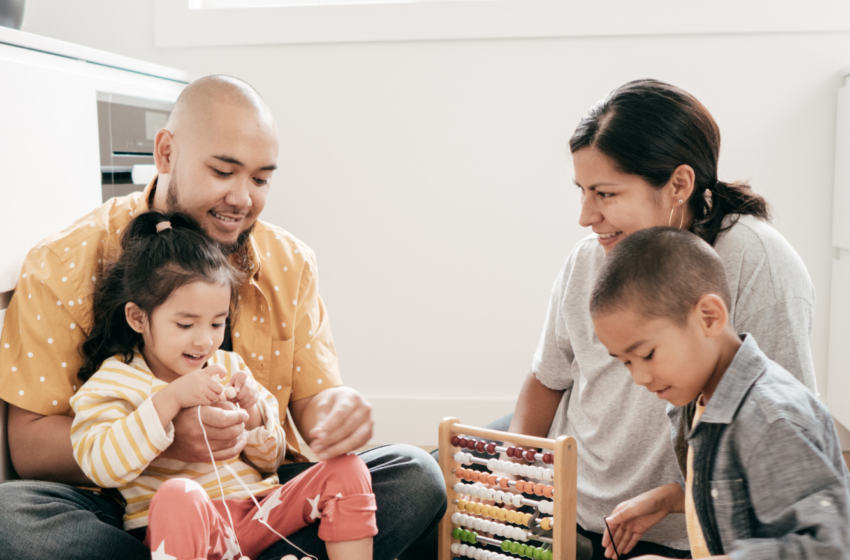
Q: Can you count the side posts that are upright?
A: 2